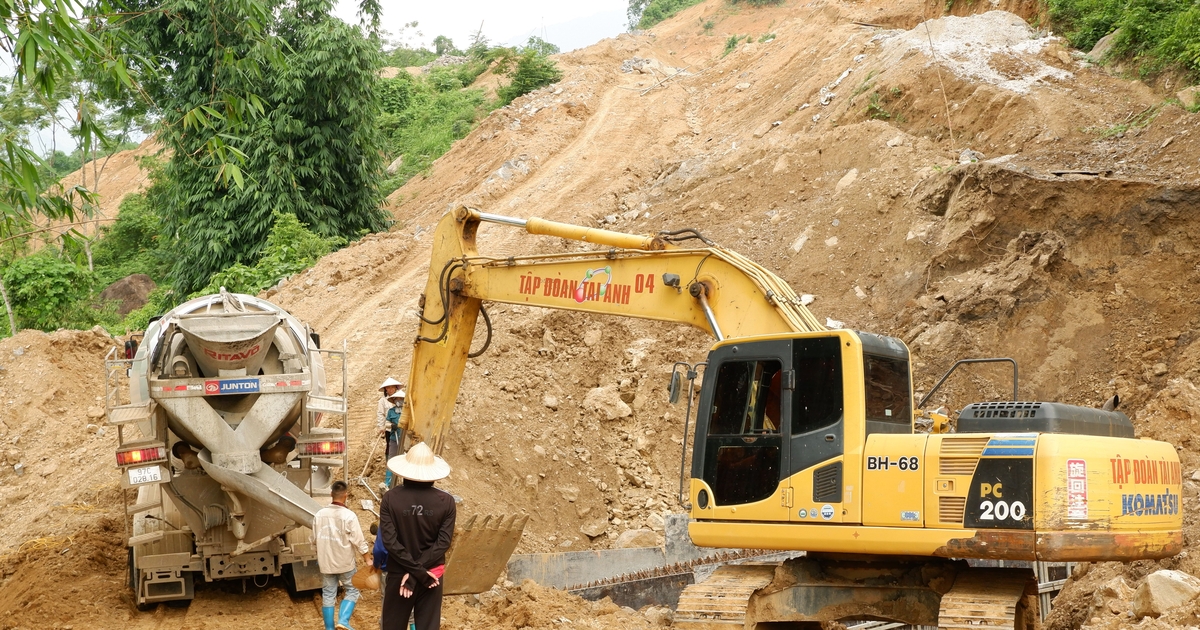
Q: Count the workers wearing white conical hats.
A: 3